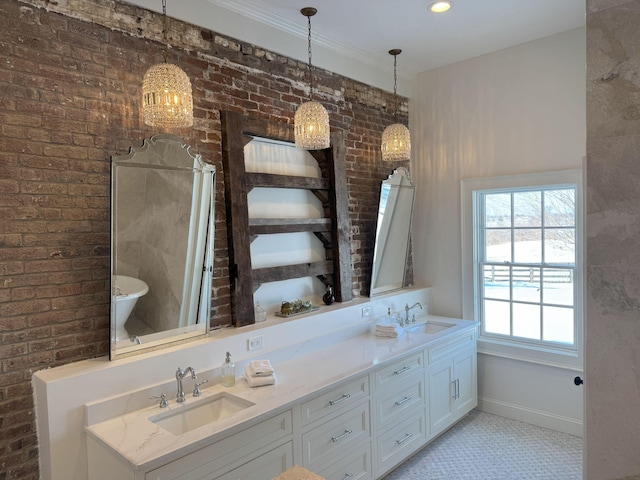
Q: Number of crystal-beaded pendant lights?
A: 3